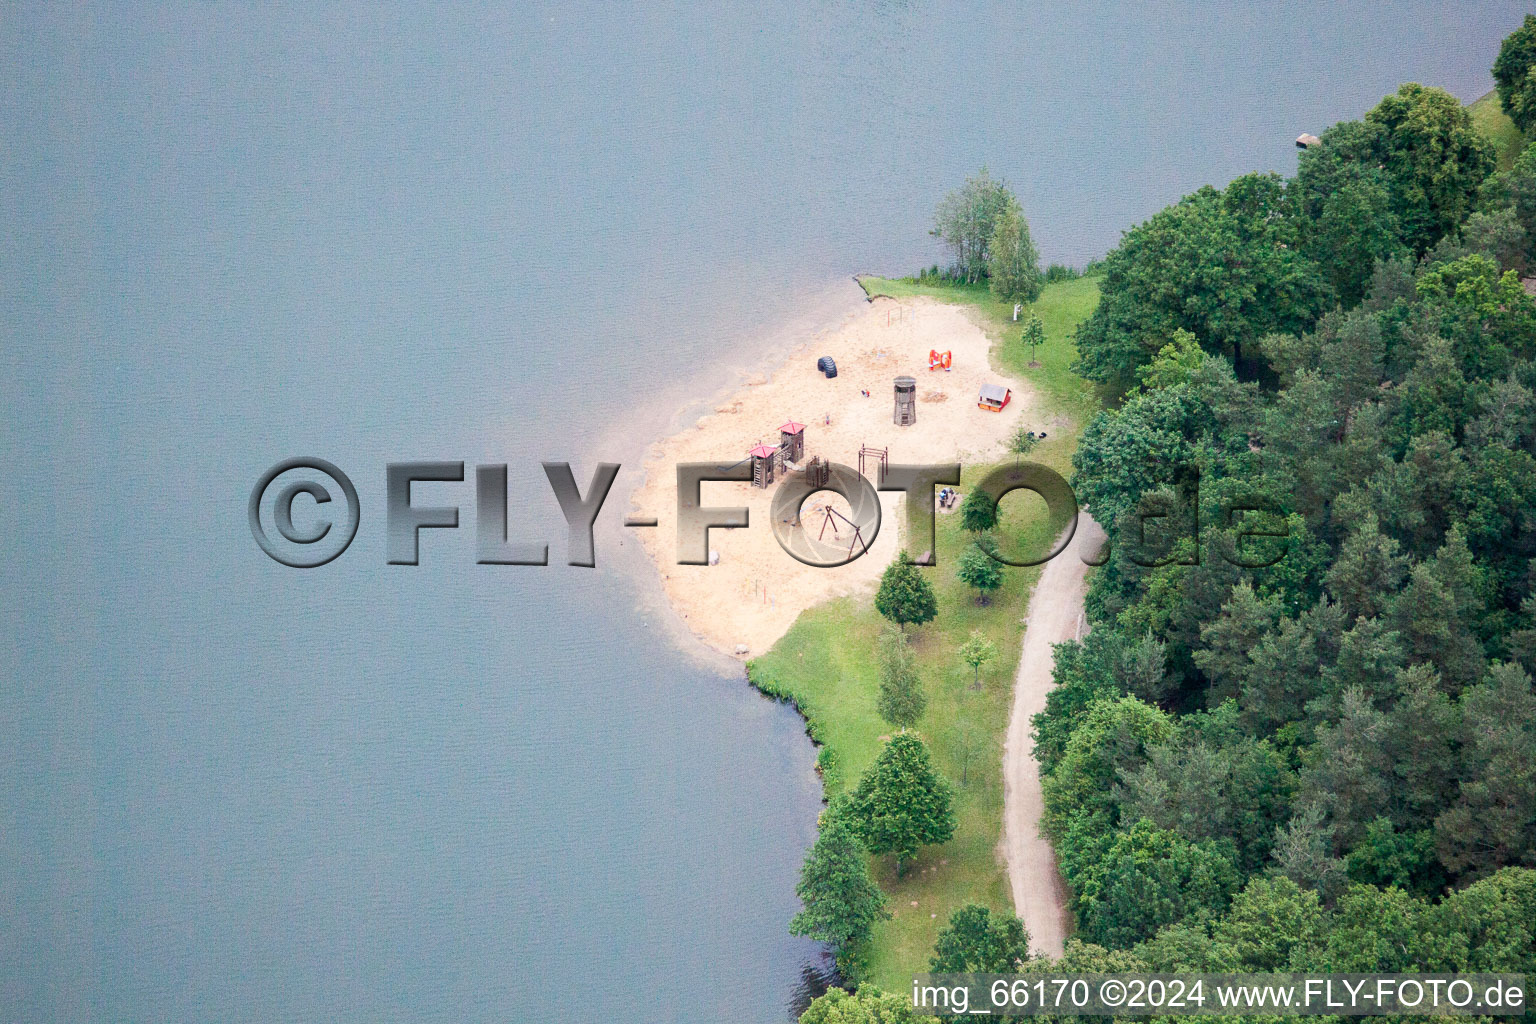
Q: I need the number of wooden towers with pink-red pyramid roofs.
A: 2